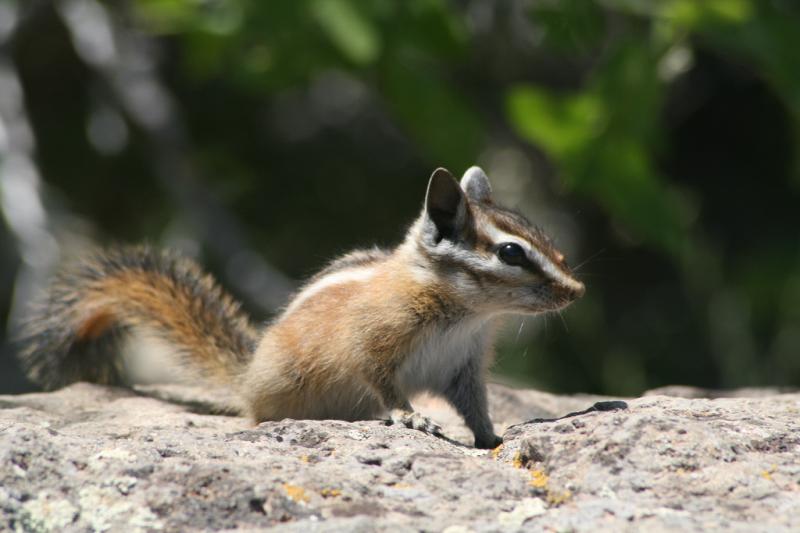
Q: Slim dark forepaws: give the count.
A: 2